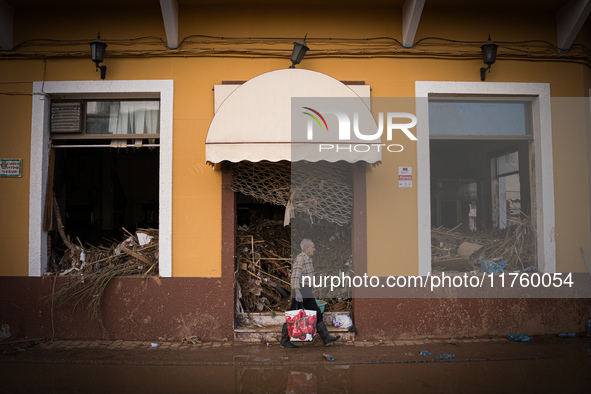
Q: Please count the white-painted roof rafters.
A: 4